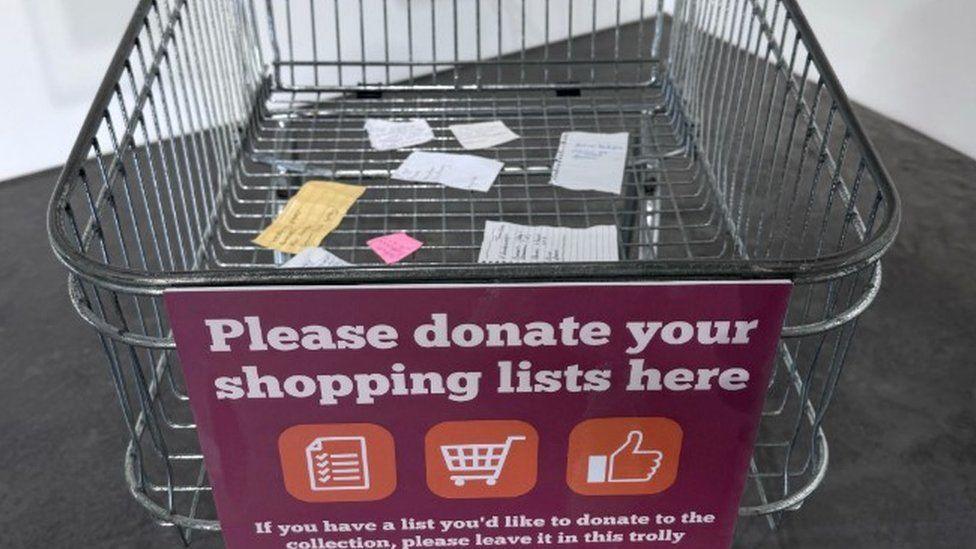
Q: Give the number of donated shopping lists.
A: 8